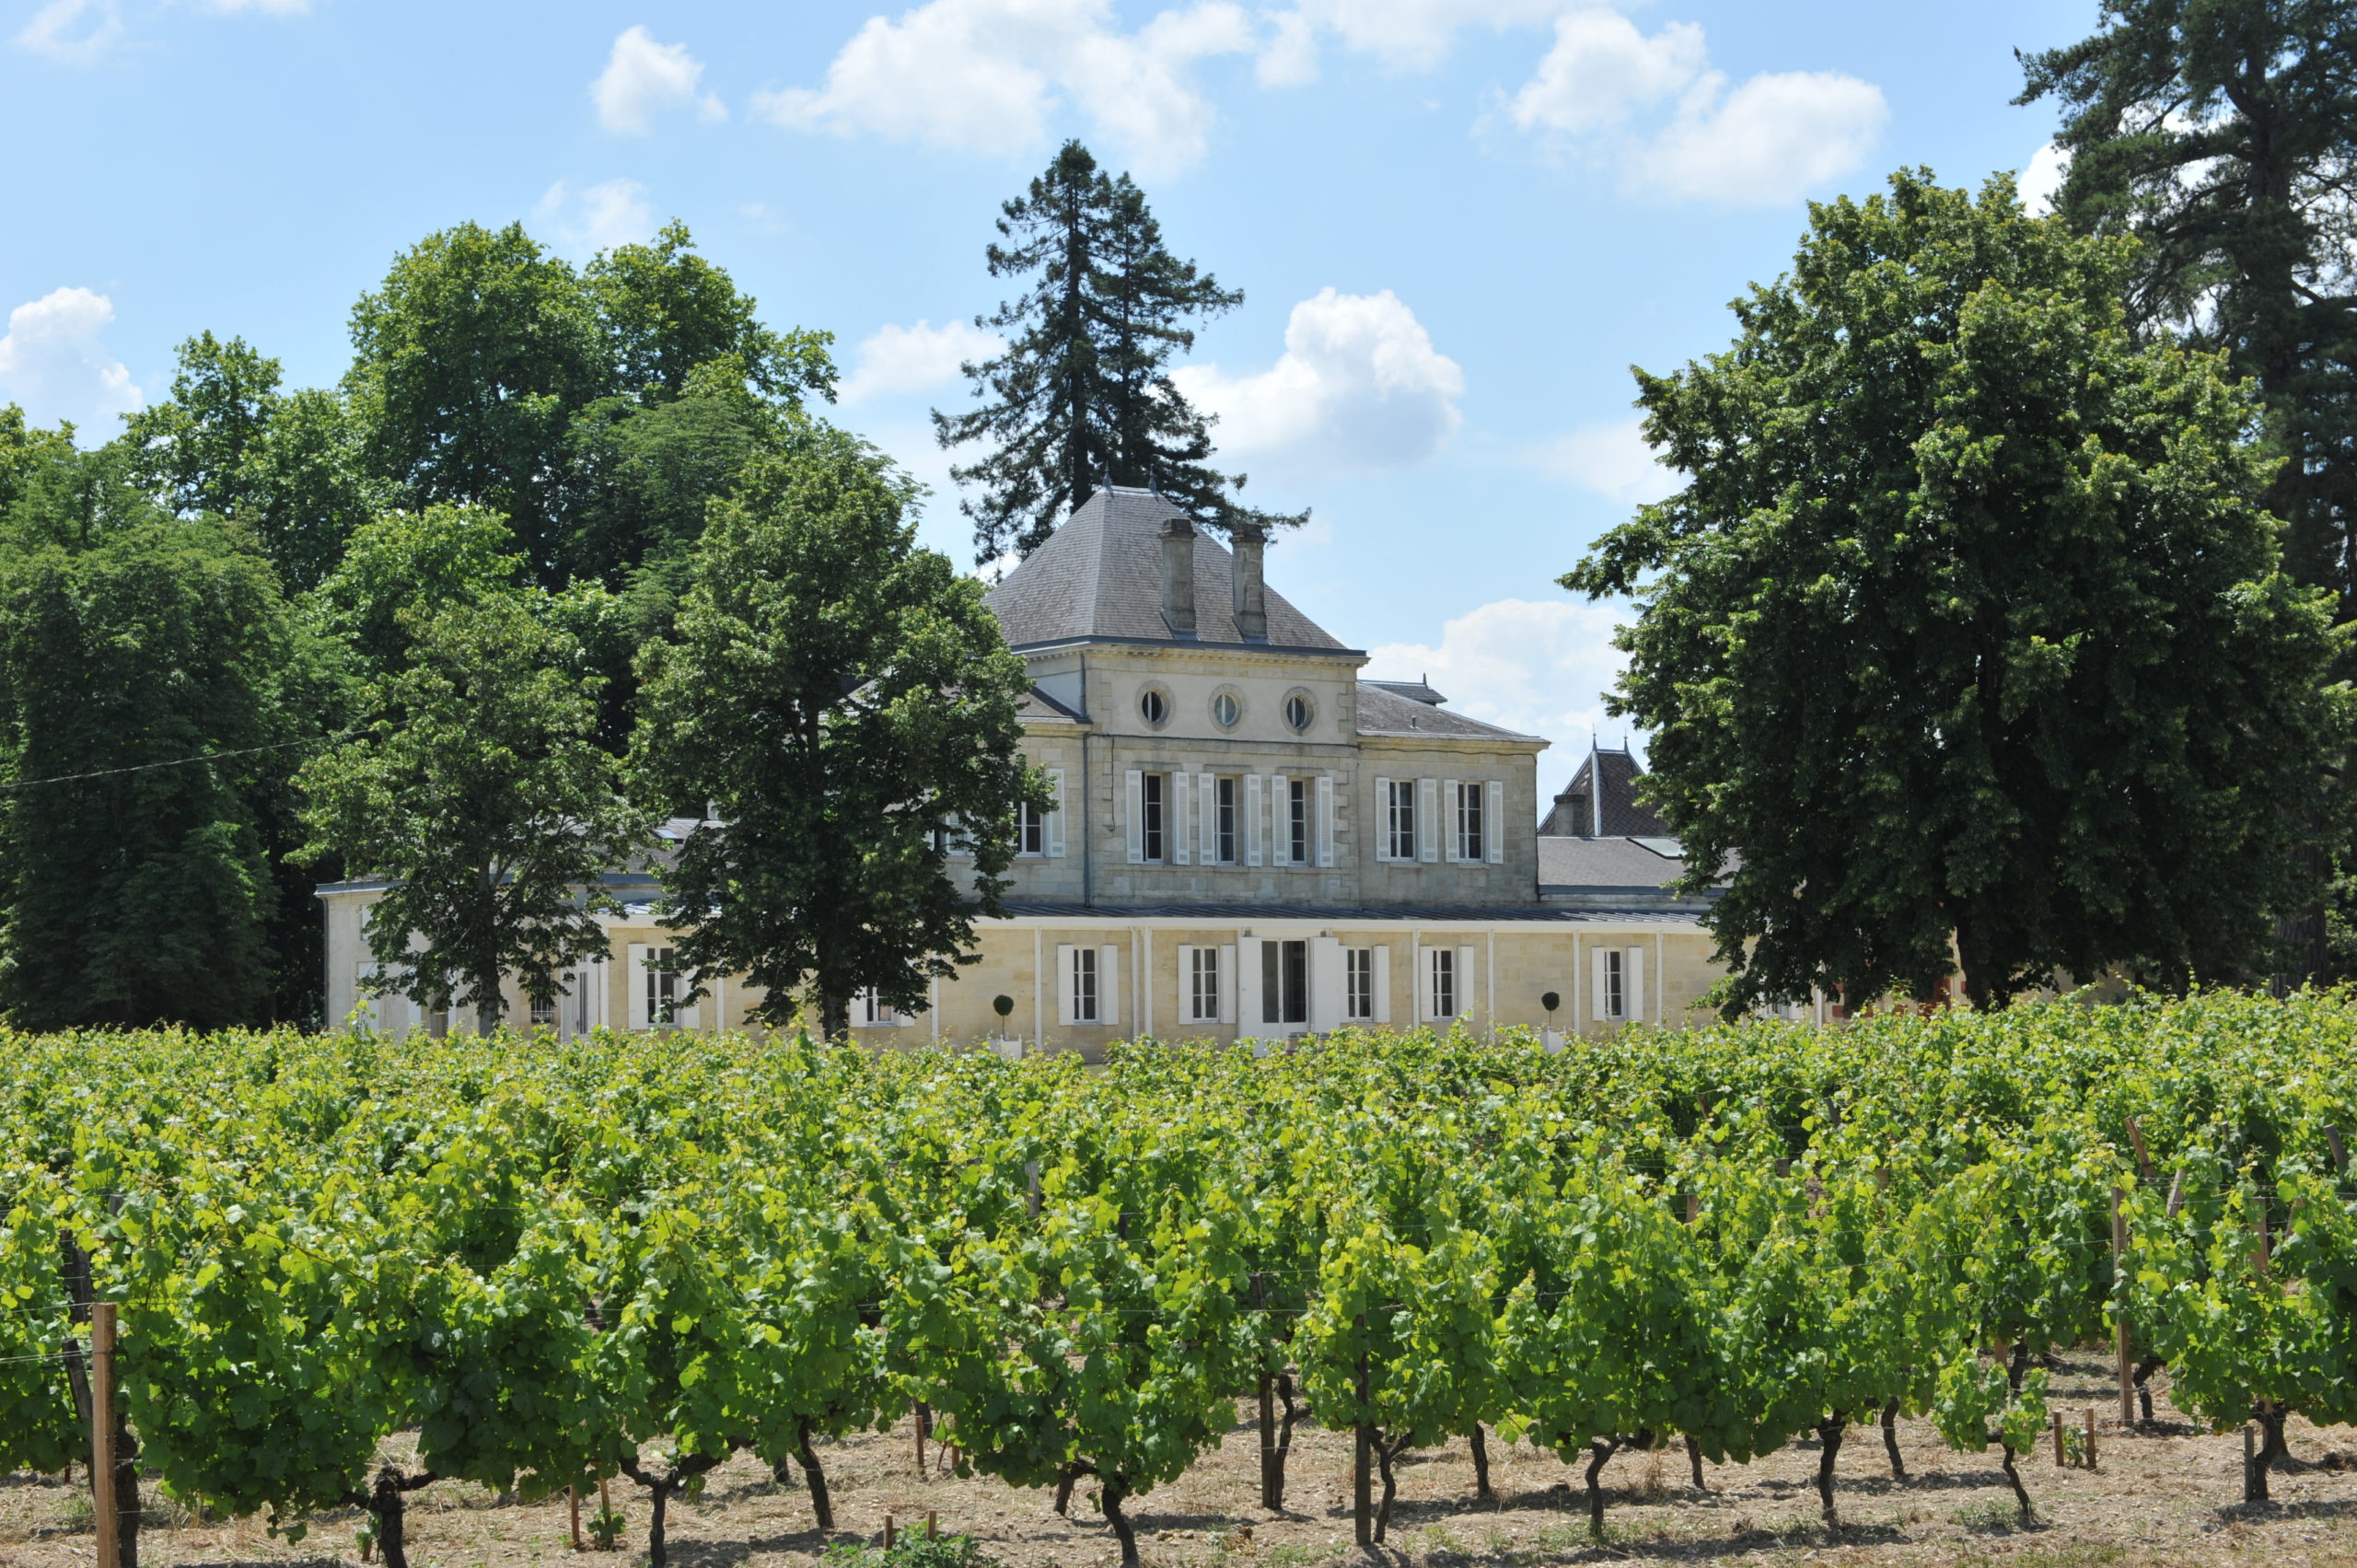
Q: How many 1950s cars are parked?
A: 0